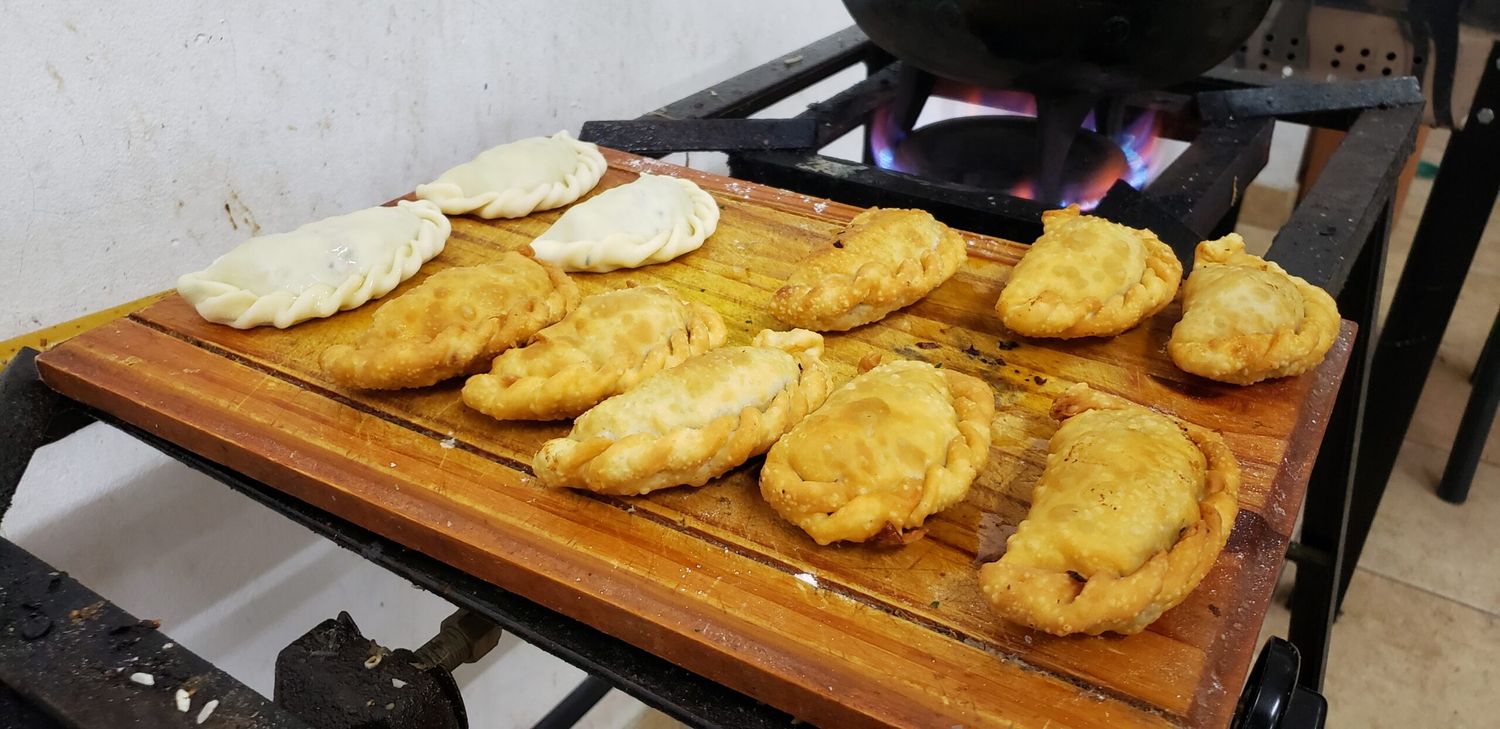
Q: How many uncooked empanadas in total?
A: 3